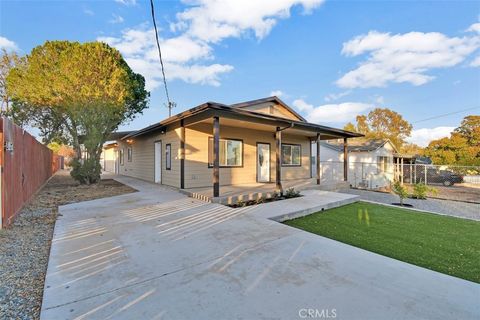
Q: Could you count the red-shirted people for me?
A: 0